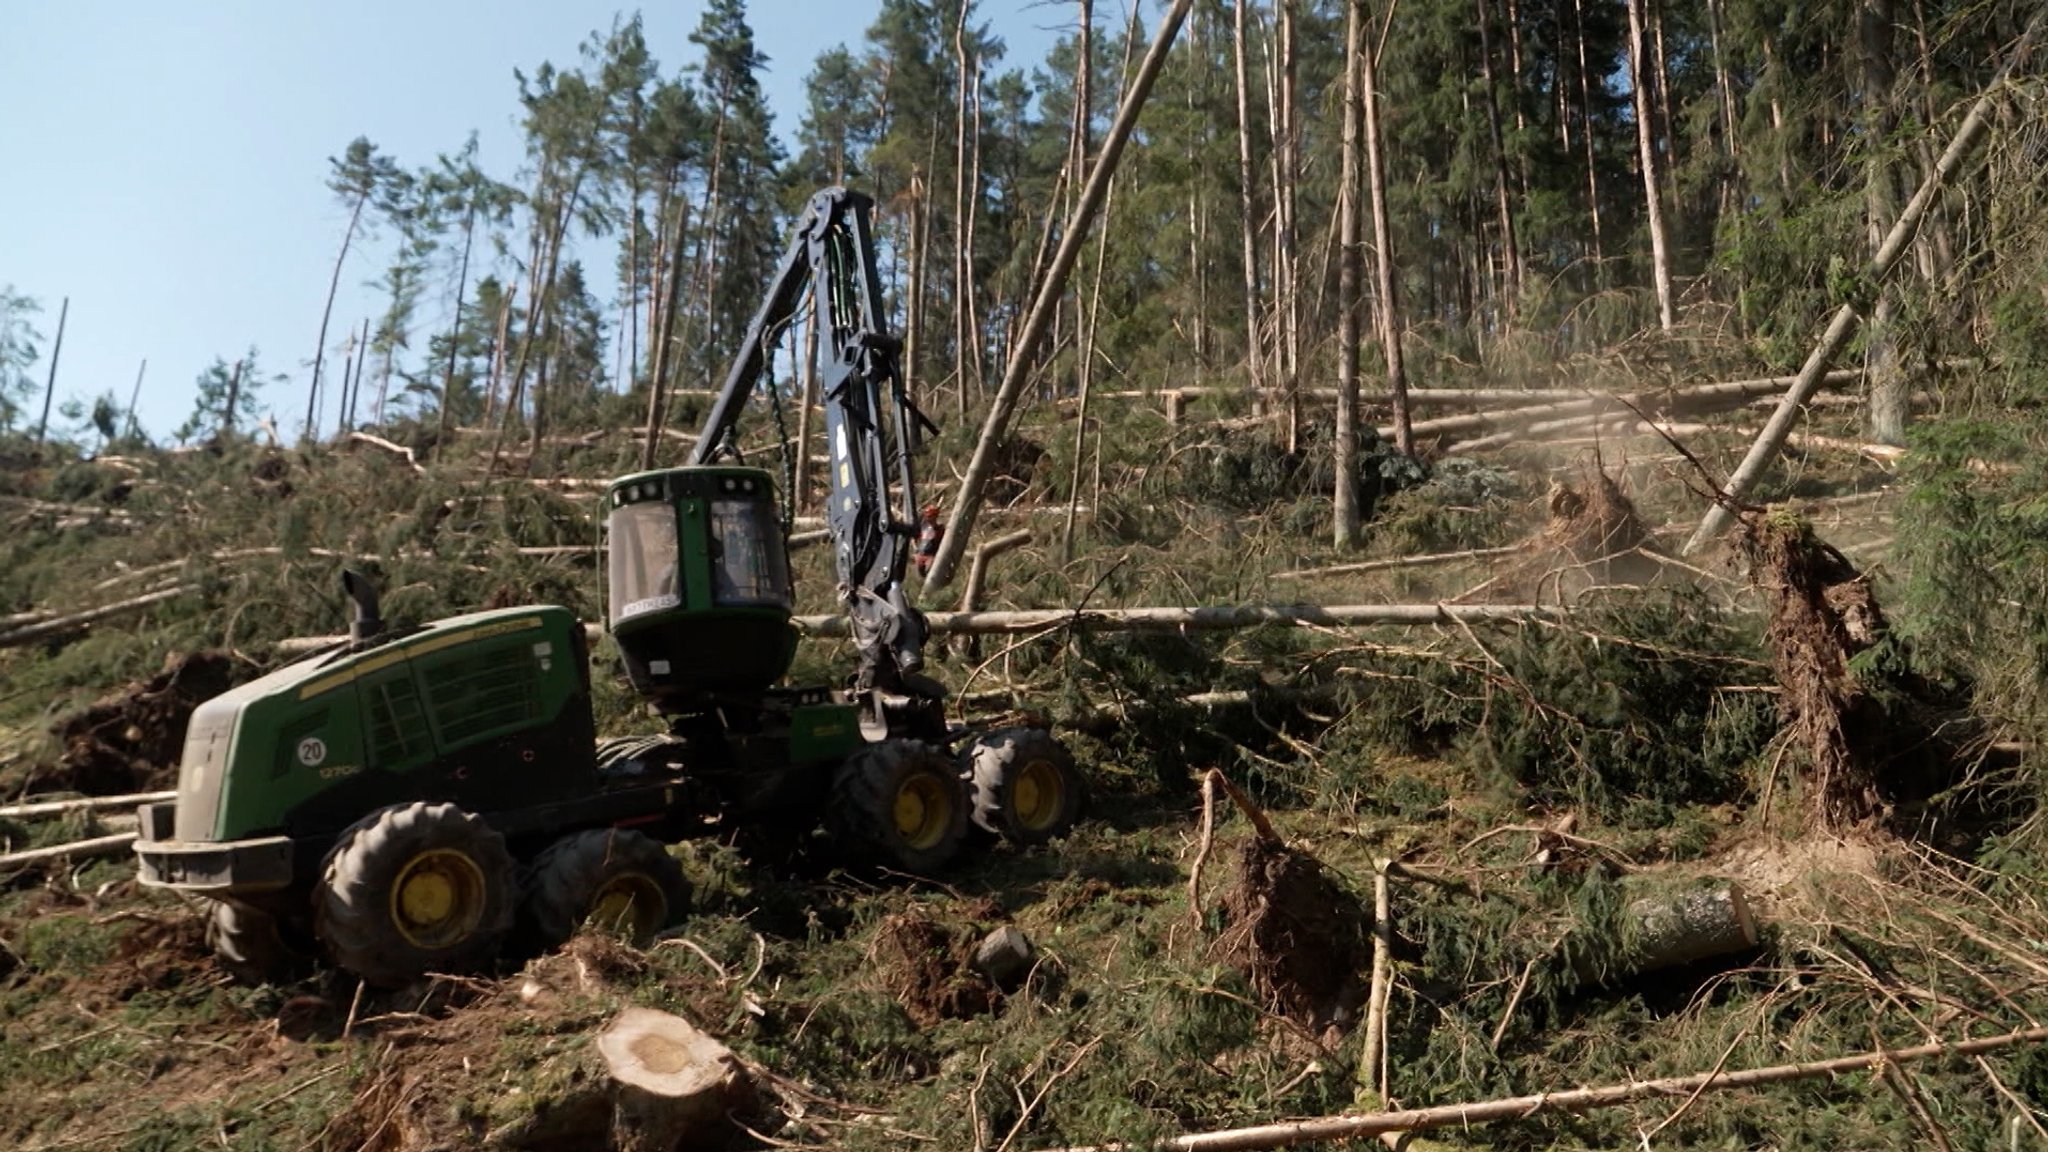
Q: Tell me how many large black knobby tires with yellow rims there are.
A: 4